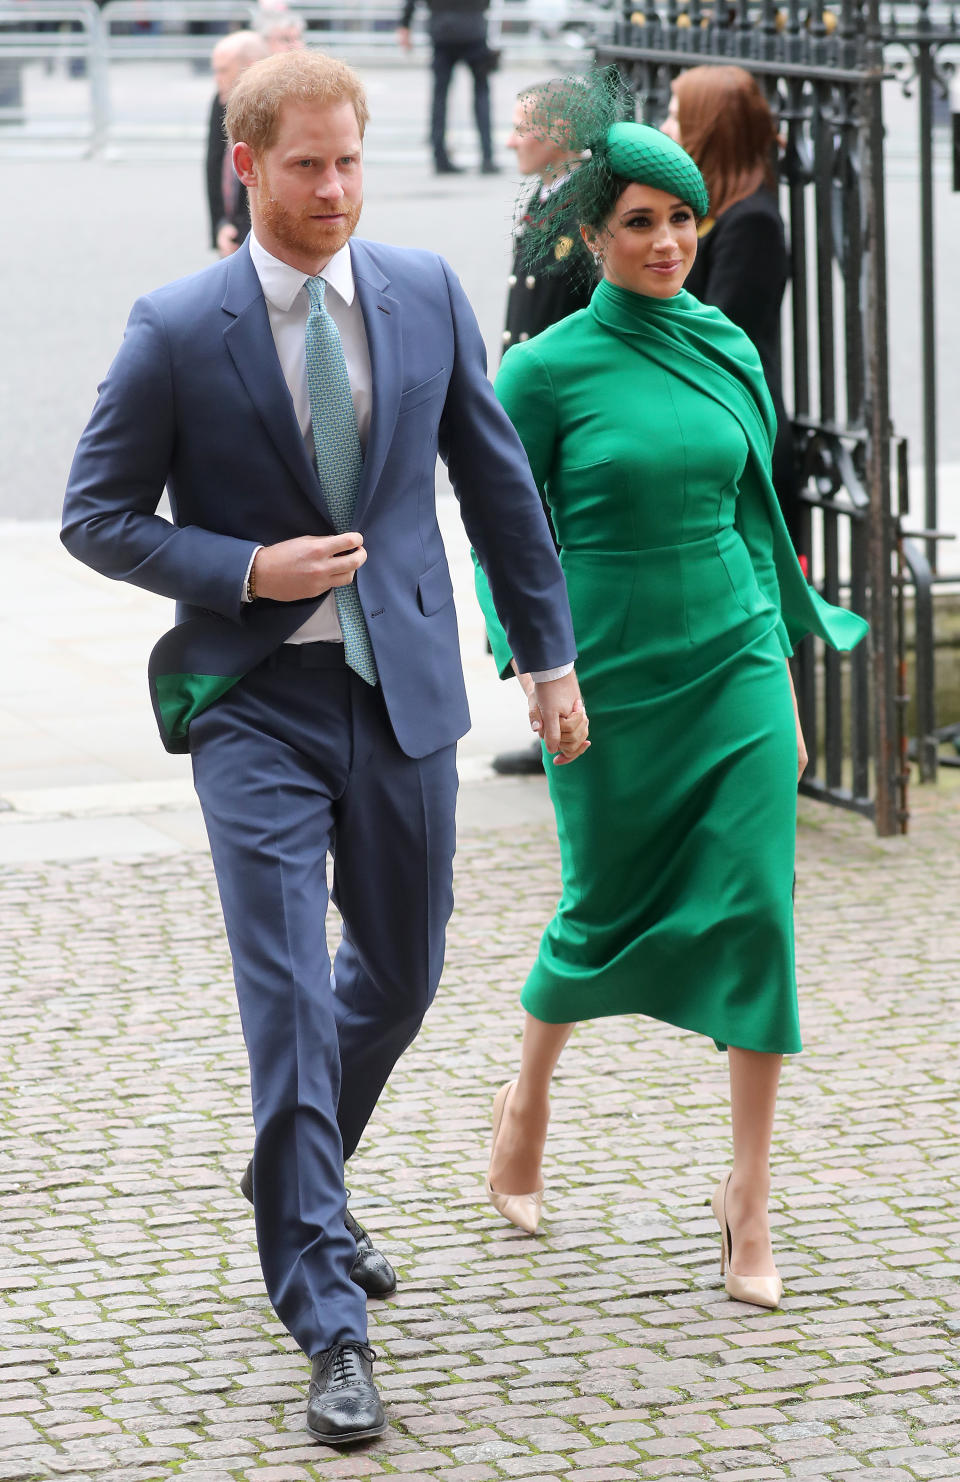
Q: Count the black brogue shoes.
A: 2